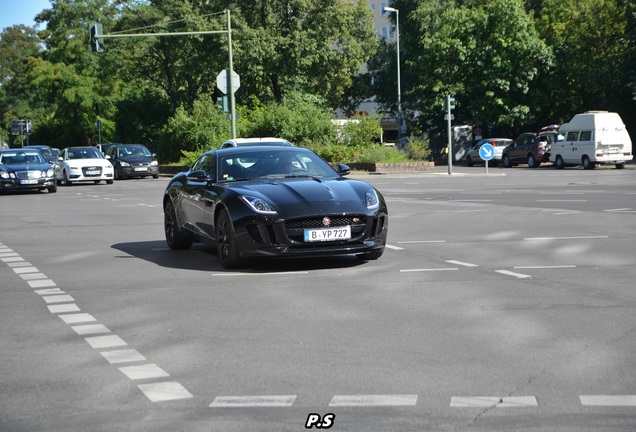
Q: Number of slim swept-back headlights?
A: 2